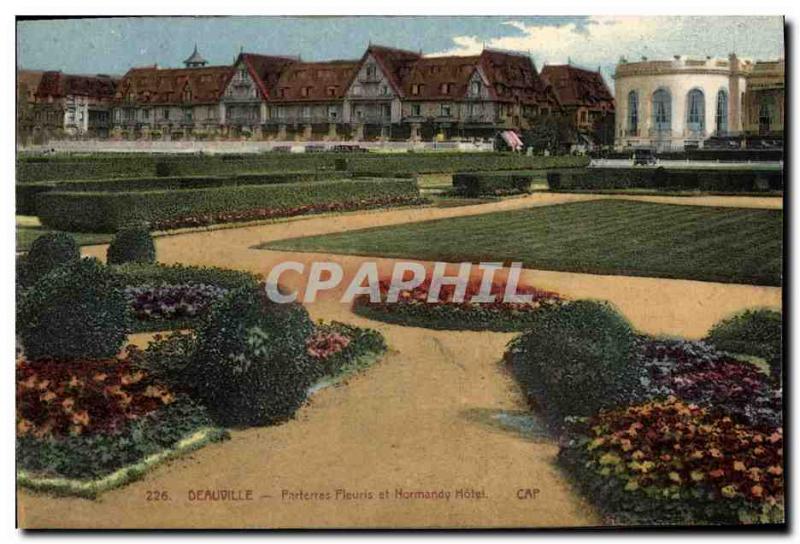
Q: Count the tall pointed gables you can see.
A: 3